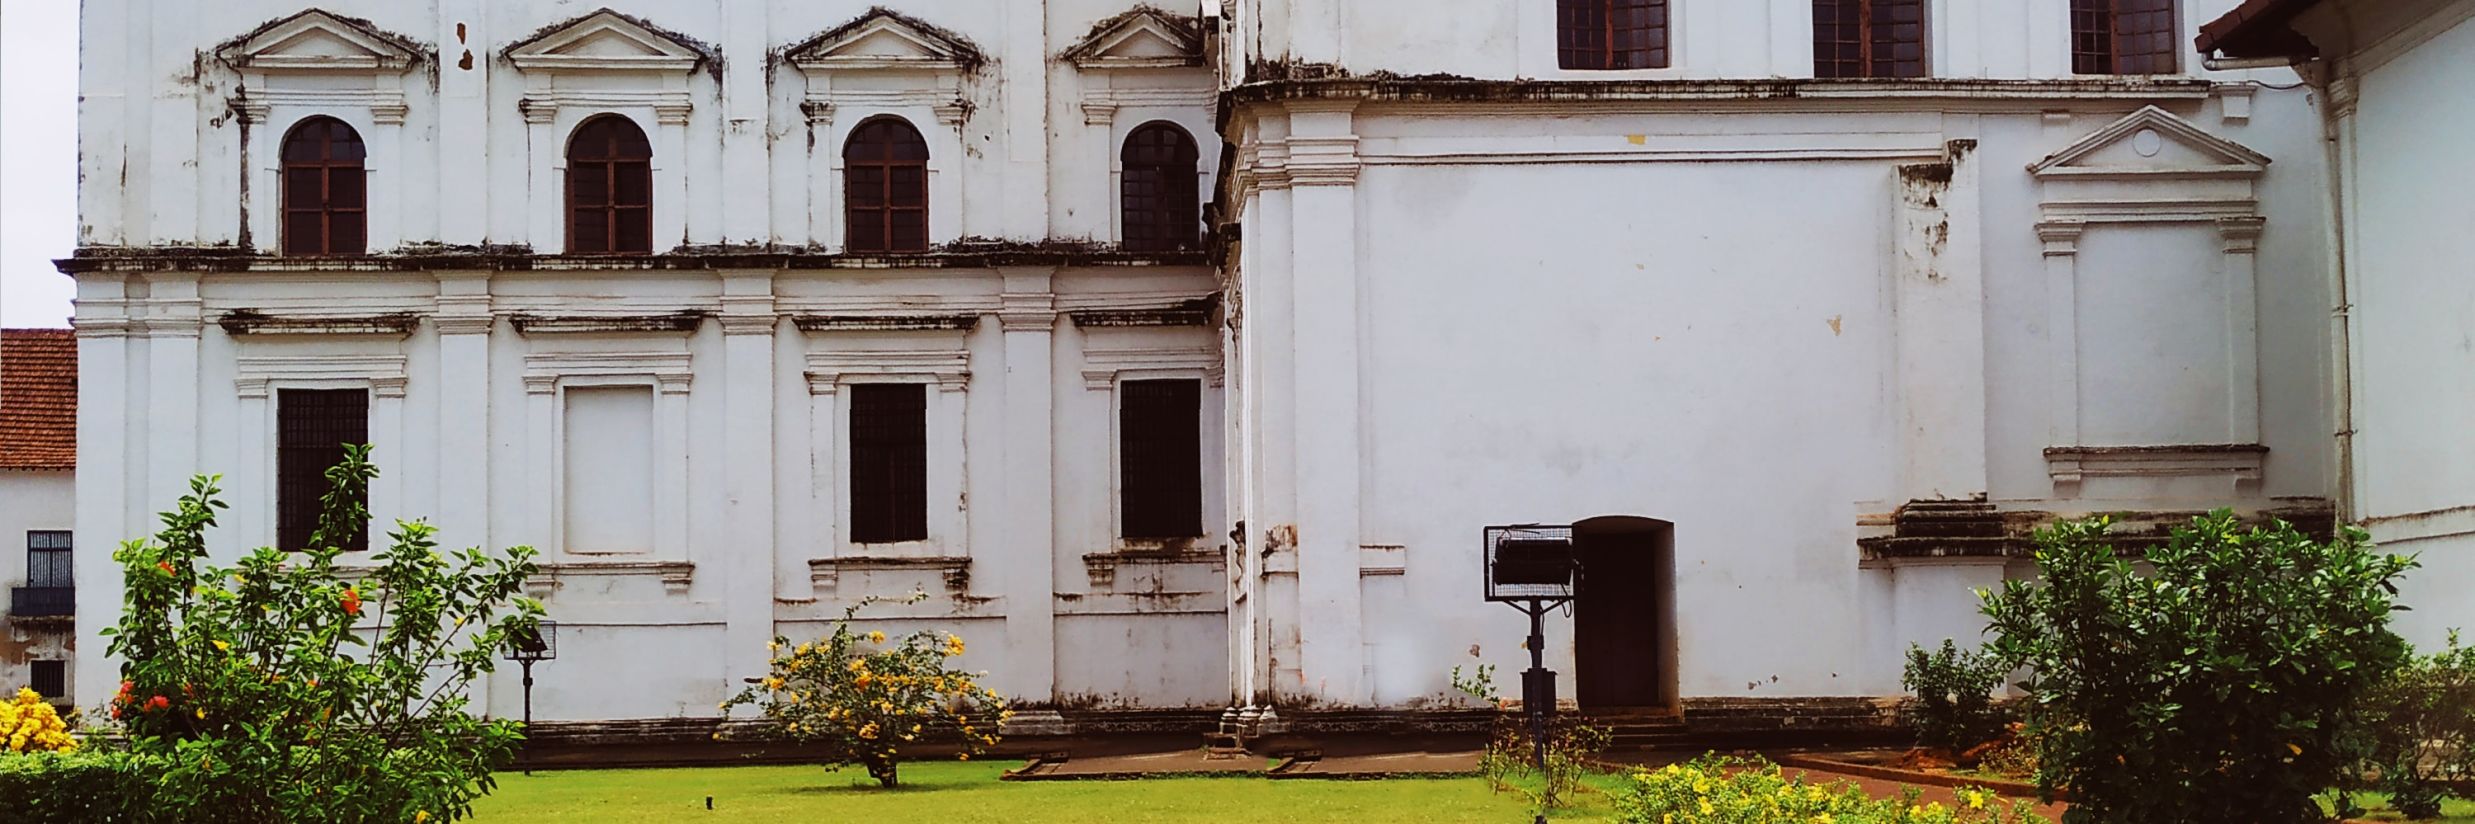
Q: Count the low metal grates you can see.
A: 2